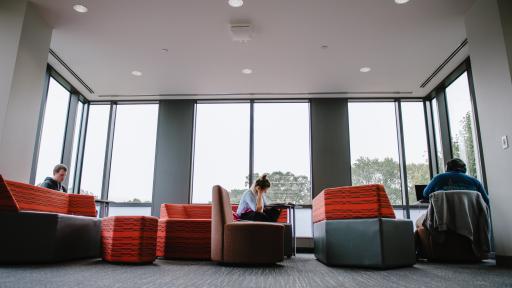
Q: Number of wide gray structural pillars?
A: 2